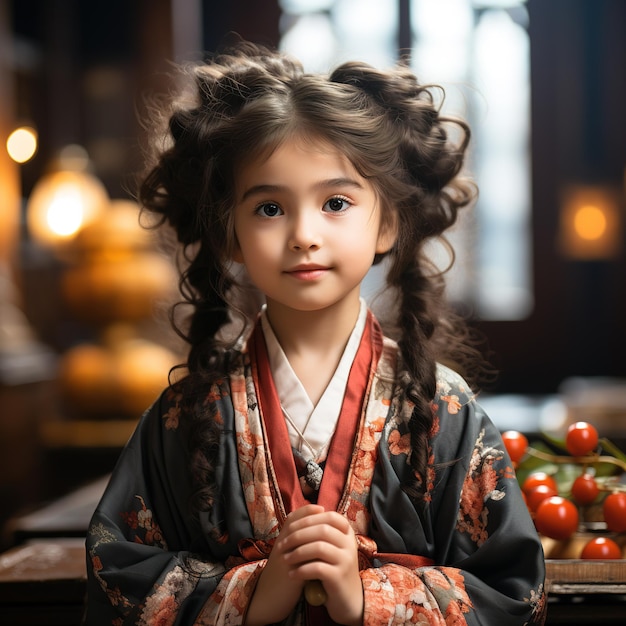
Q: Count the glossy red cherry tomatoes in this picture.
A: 8